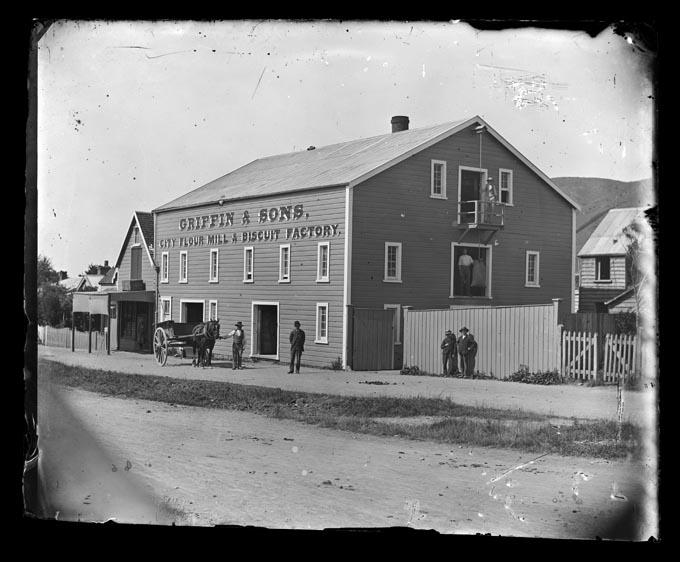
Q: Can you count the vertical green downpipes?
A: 0